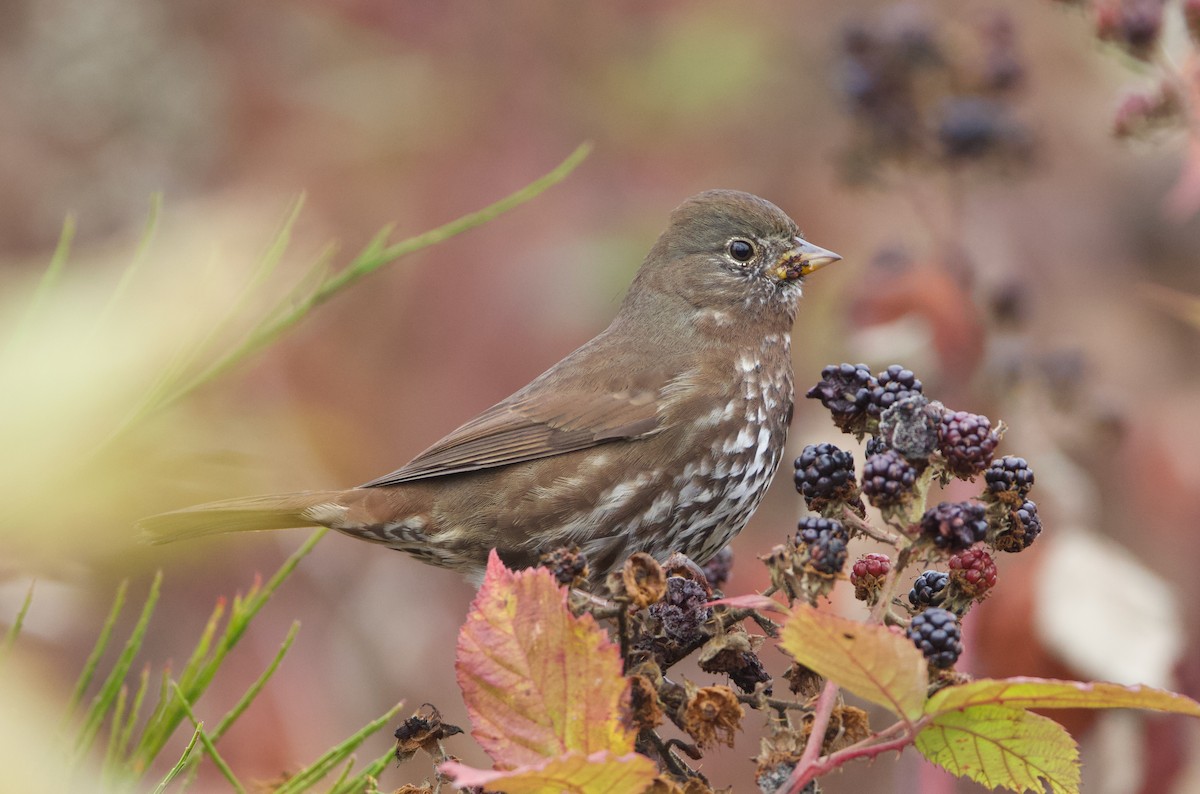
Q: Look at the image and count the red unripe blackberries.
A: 2